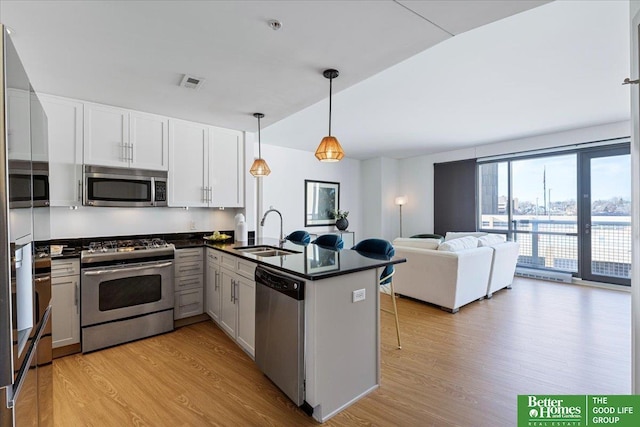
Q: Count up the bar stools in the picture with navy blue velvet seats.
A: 3